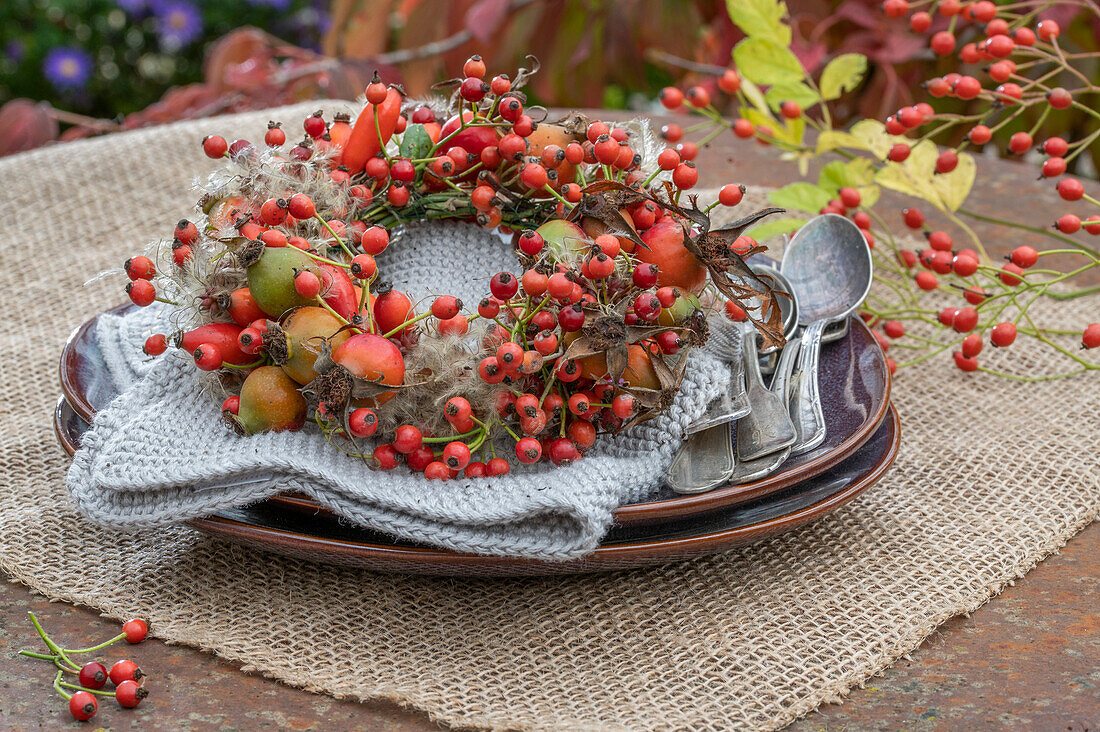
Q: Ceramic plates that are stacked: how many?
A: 2